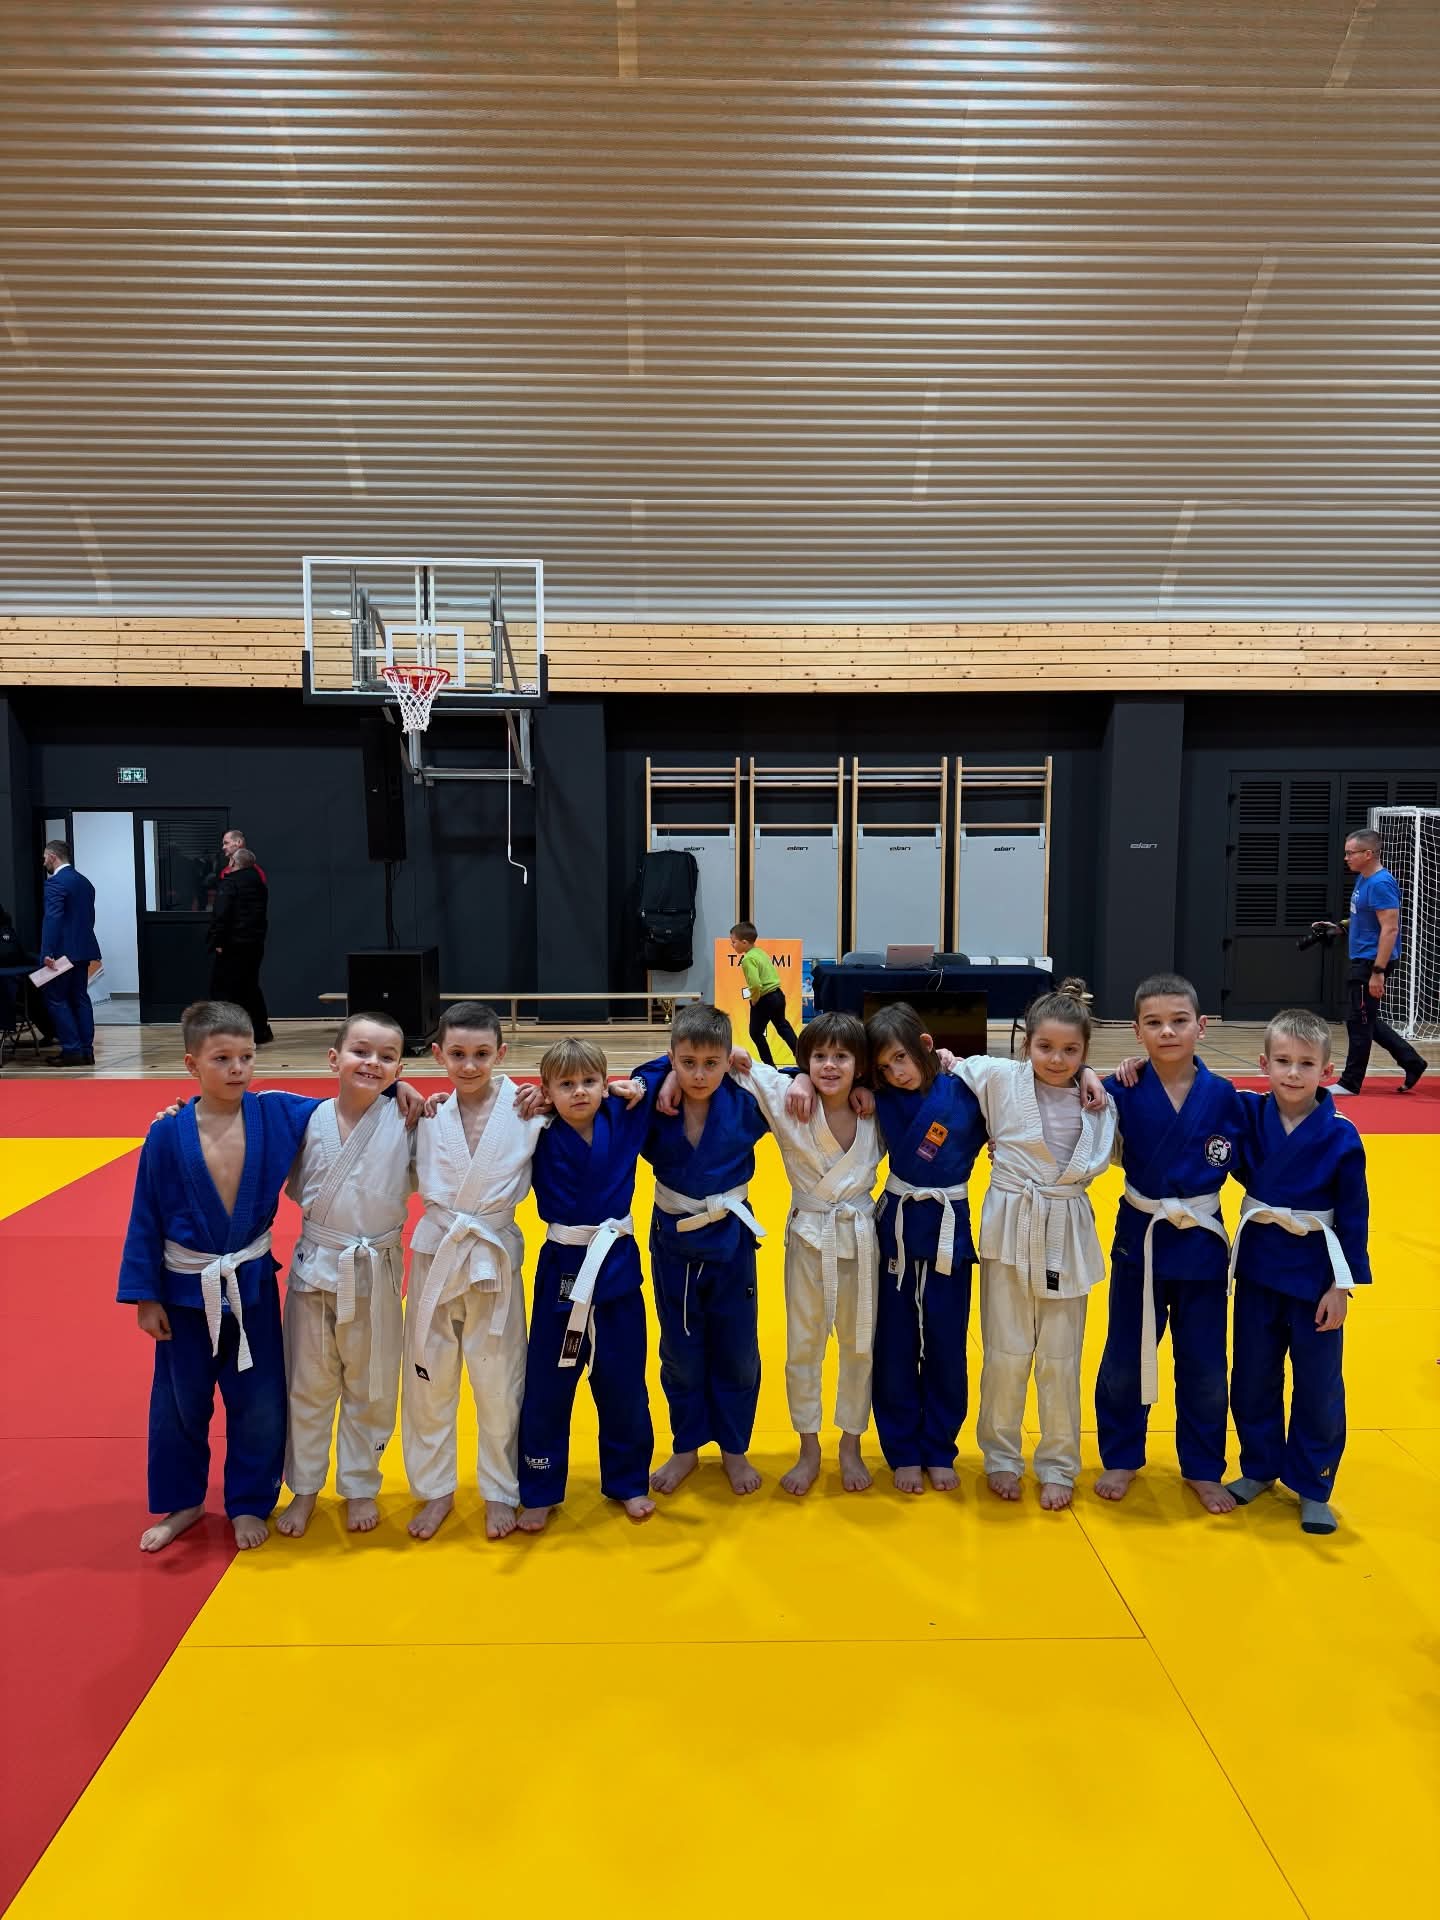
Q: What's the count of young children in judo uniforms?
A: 10